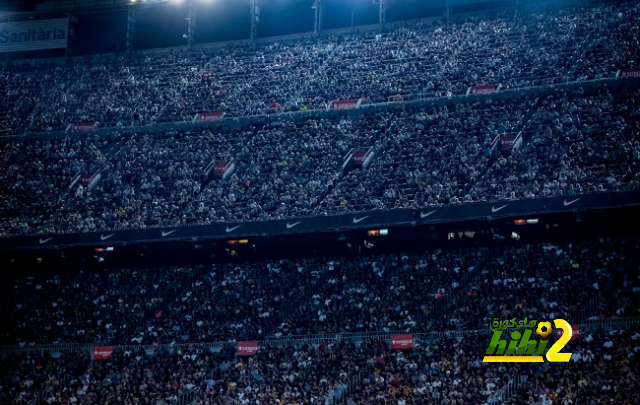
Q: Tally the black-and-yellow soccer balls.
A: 1